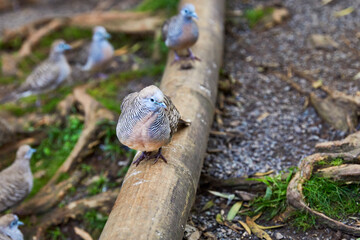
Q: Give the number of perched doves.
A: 2